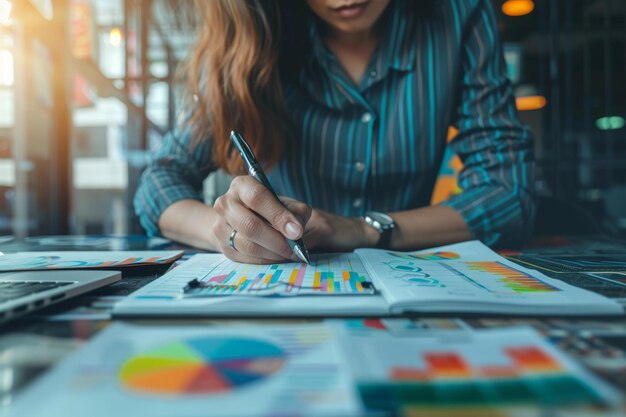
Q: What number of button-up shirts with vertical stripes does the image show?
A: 1